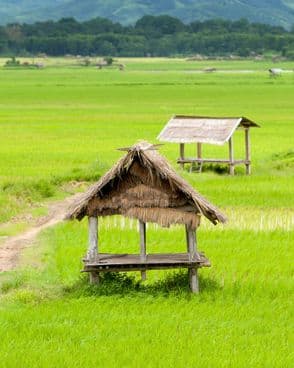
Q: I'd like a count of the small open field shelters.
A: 2